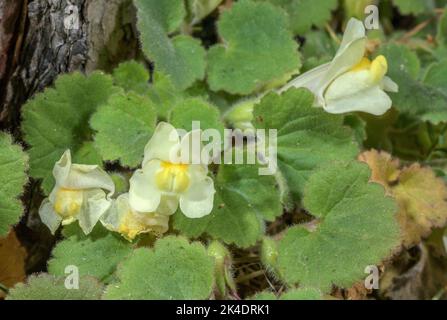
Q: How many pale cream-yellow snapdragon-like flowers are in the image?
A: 4